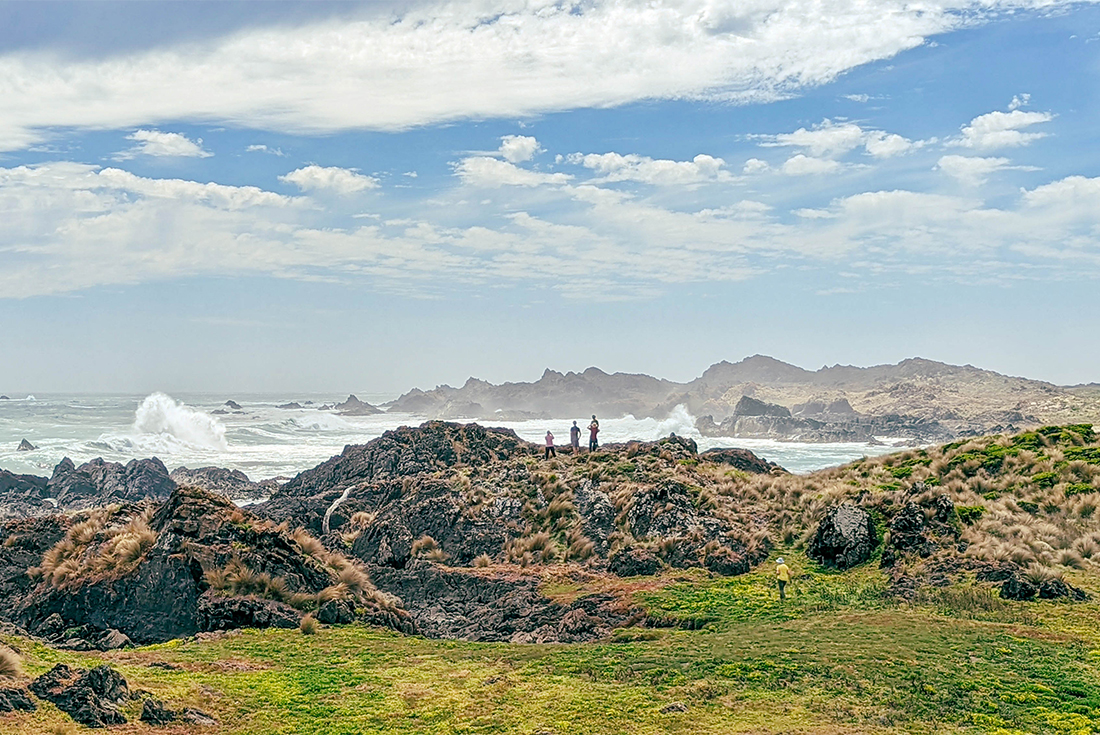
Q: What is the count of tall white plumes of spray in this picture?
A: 2